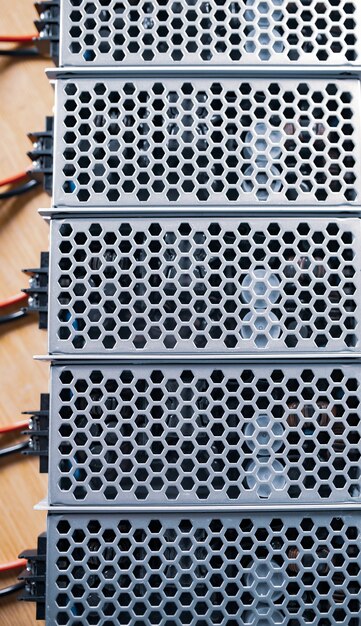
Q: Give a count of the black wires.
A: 5